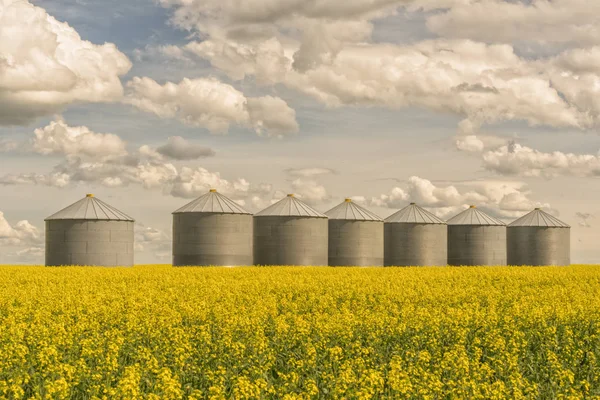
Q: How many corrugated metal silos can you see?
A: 7